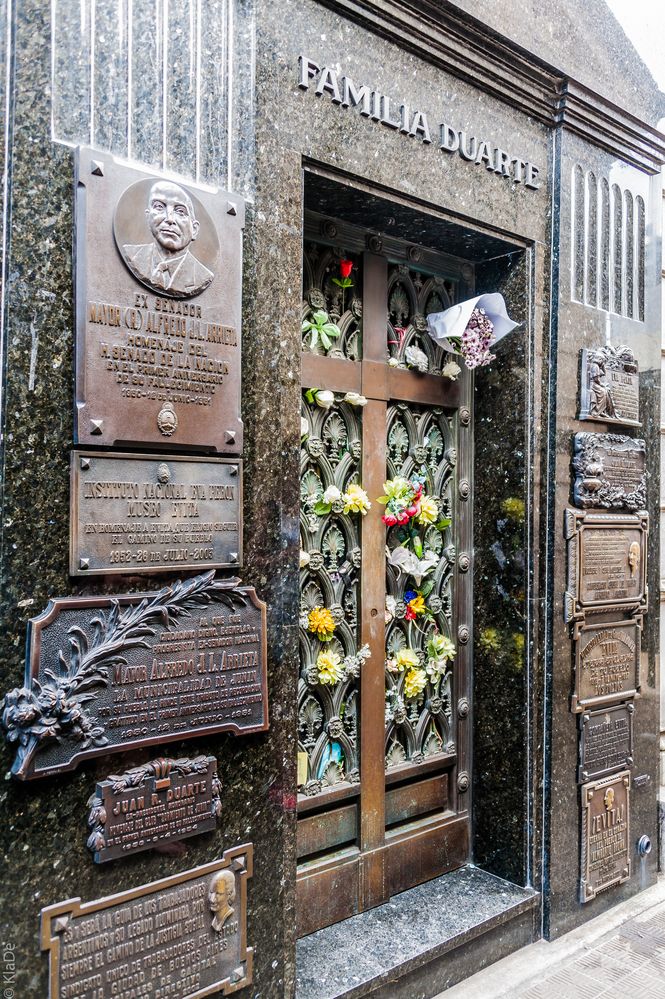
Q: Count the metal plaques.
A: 11